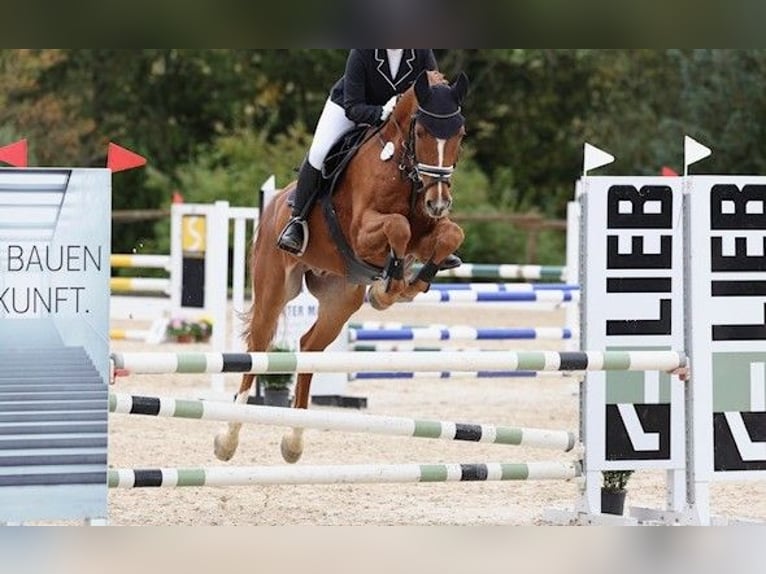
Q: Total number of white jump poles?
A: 3